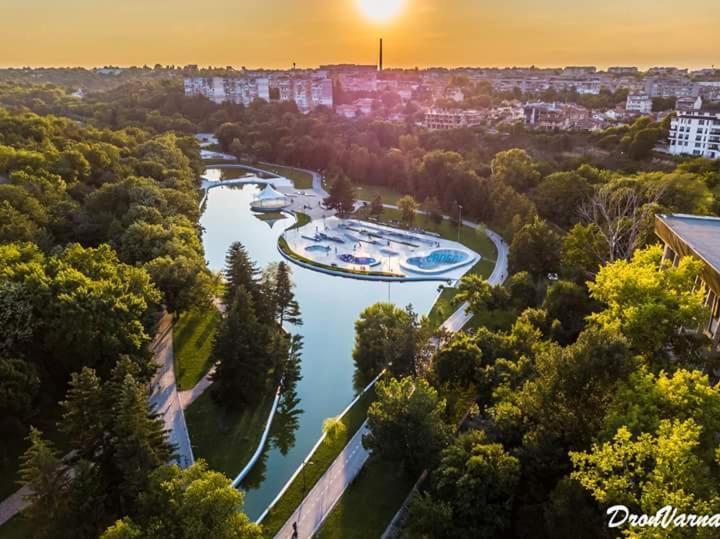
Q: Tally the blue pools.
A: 3